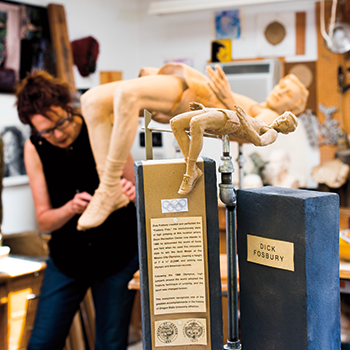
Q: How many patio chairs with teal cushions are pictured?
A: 0